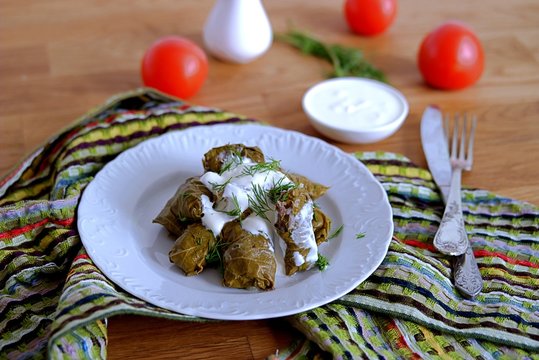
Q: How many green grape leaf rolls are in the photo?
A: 7